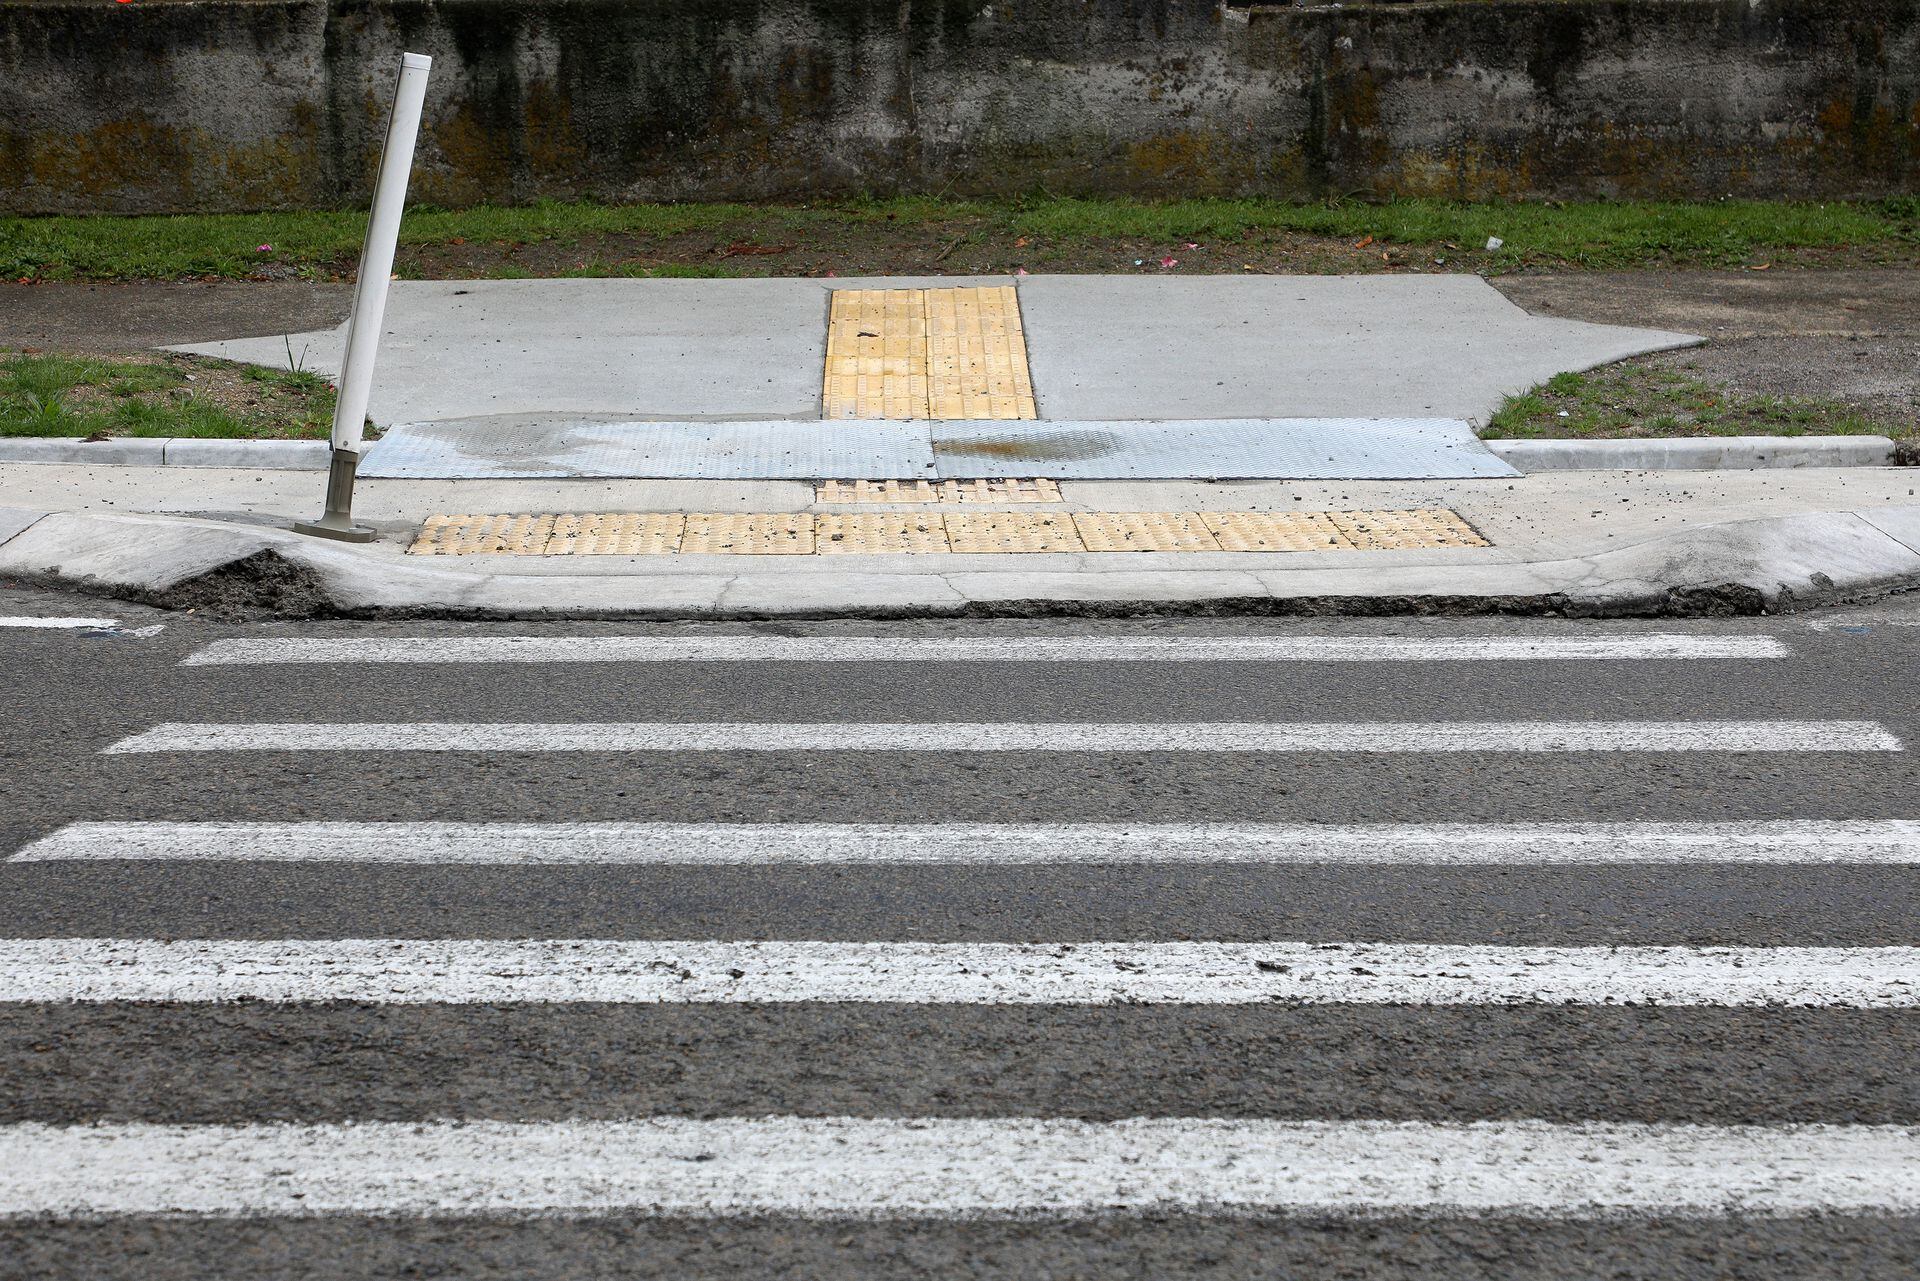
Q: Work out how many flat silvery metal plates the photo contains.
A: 2